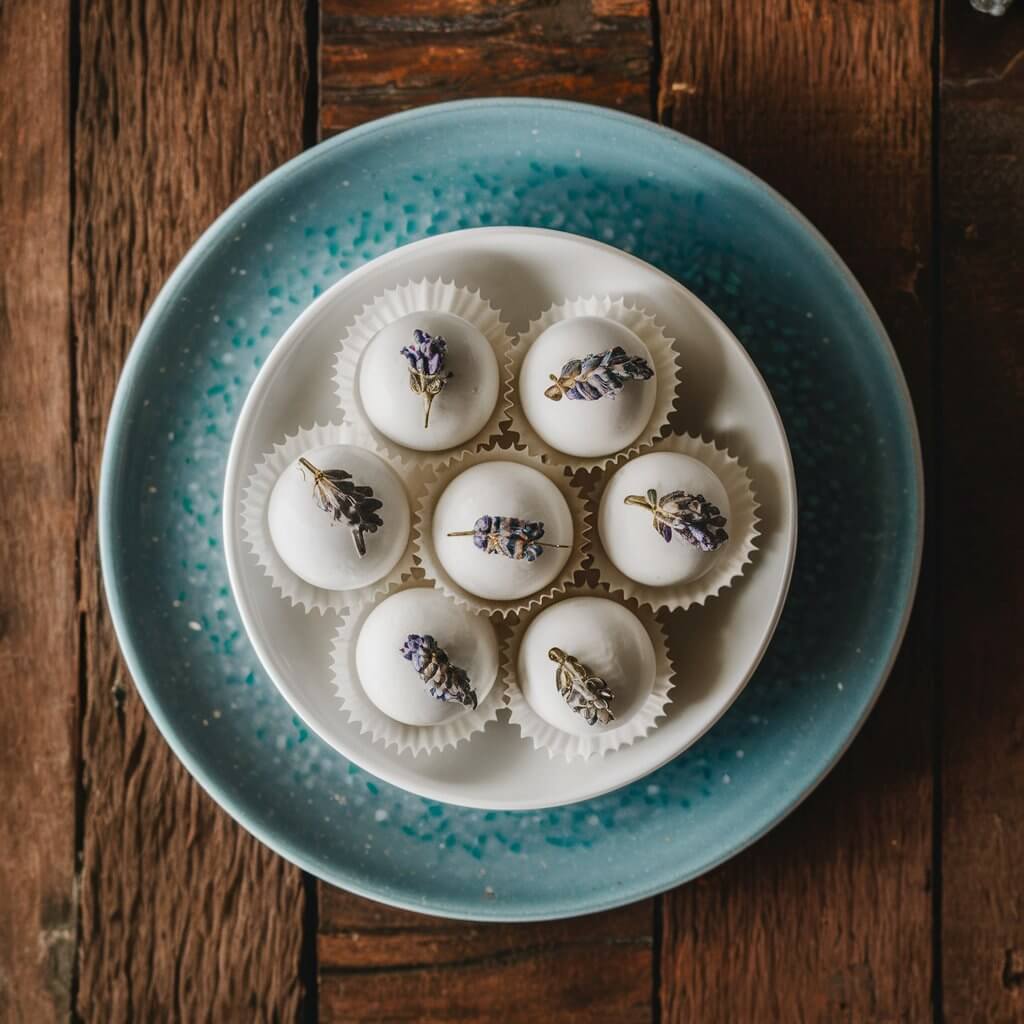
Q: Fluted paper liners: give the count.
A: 7